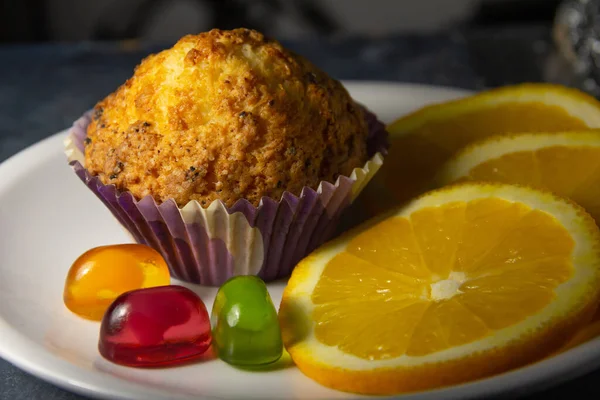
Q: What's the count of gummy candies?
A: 3